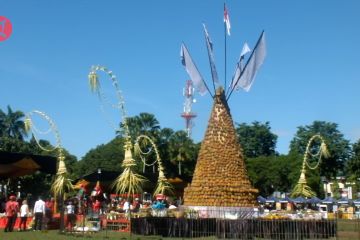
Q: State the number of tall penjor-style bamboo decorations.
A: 4